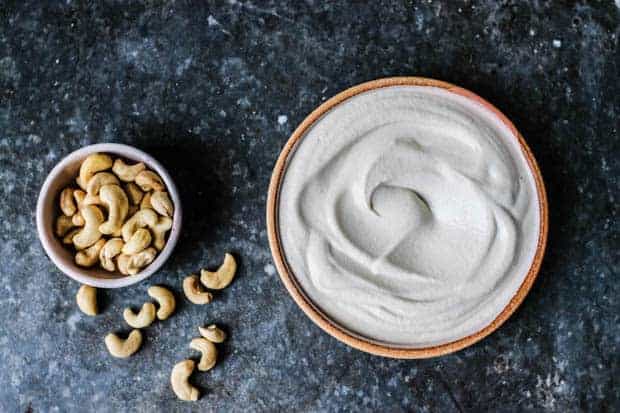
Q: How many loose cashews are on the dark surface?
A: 9